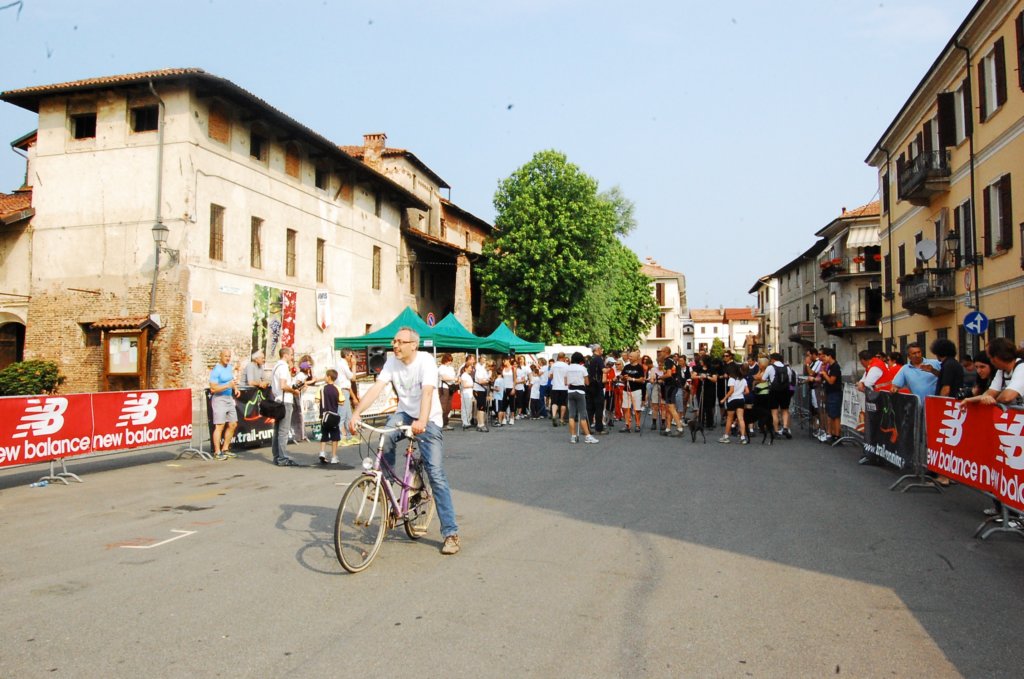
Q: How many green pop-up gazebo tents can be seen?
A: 3